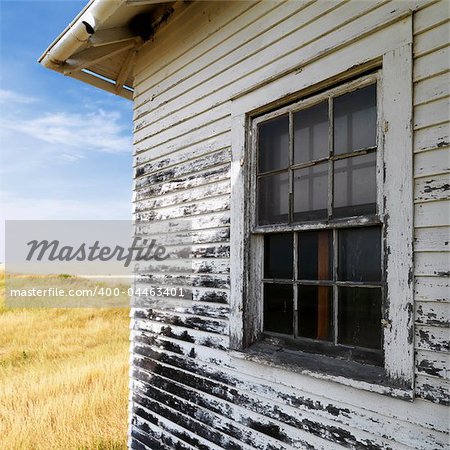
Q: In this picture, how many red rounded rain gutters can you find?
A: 0